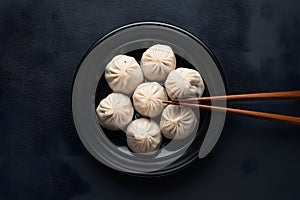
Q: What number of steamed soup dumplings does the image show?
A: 7